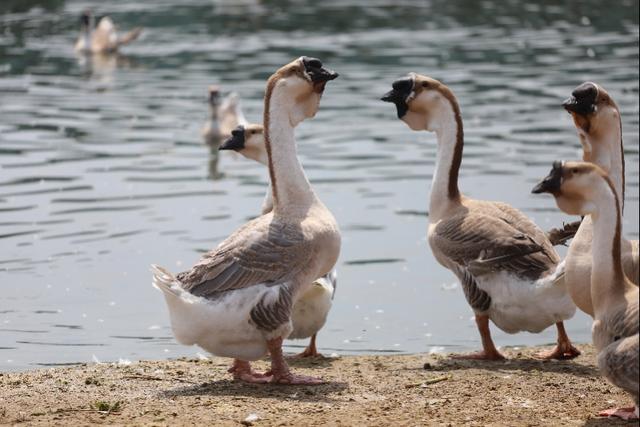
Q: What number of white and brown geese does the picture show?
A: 7